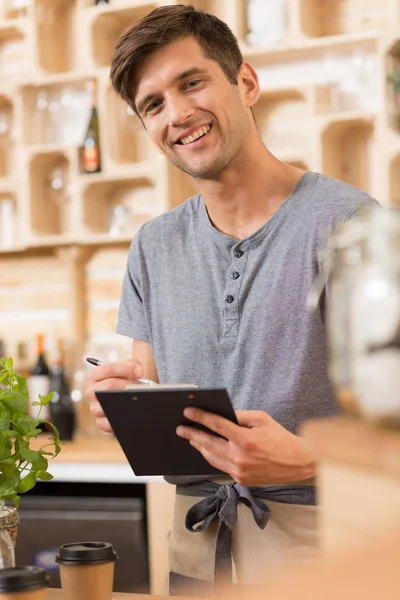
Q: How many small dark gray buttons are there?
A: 3